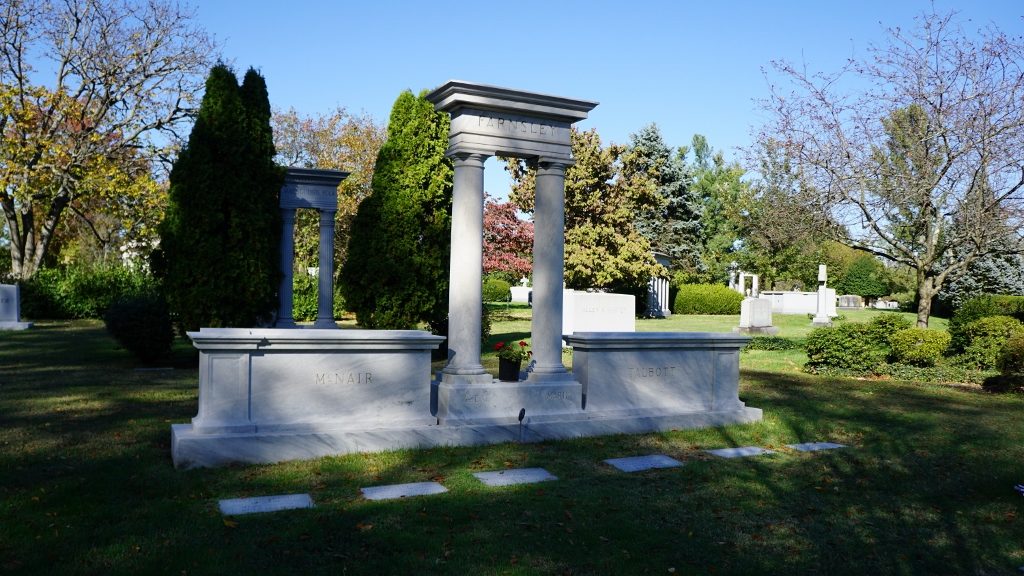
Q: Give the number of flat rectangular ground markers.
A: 6